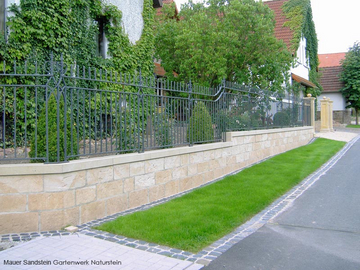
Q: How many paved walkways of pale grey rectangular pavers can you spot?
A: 1